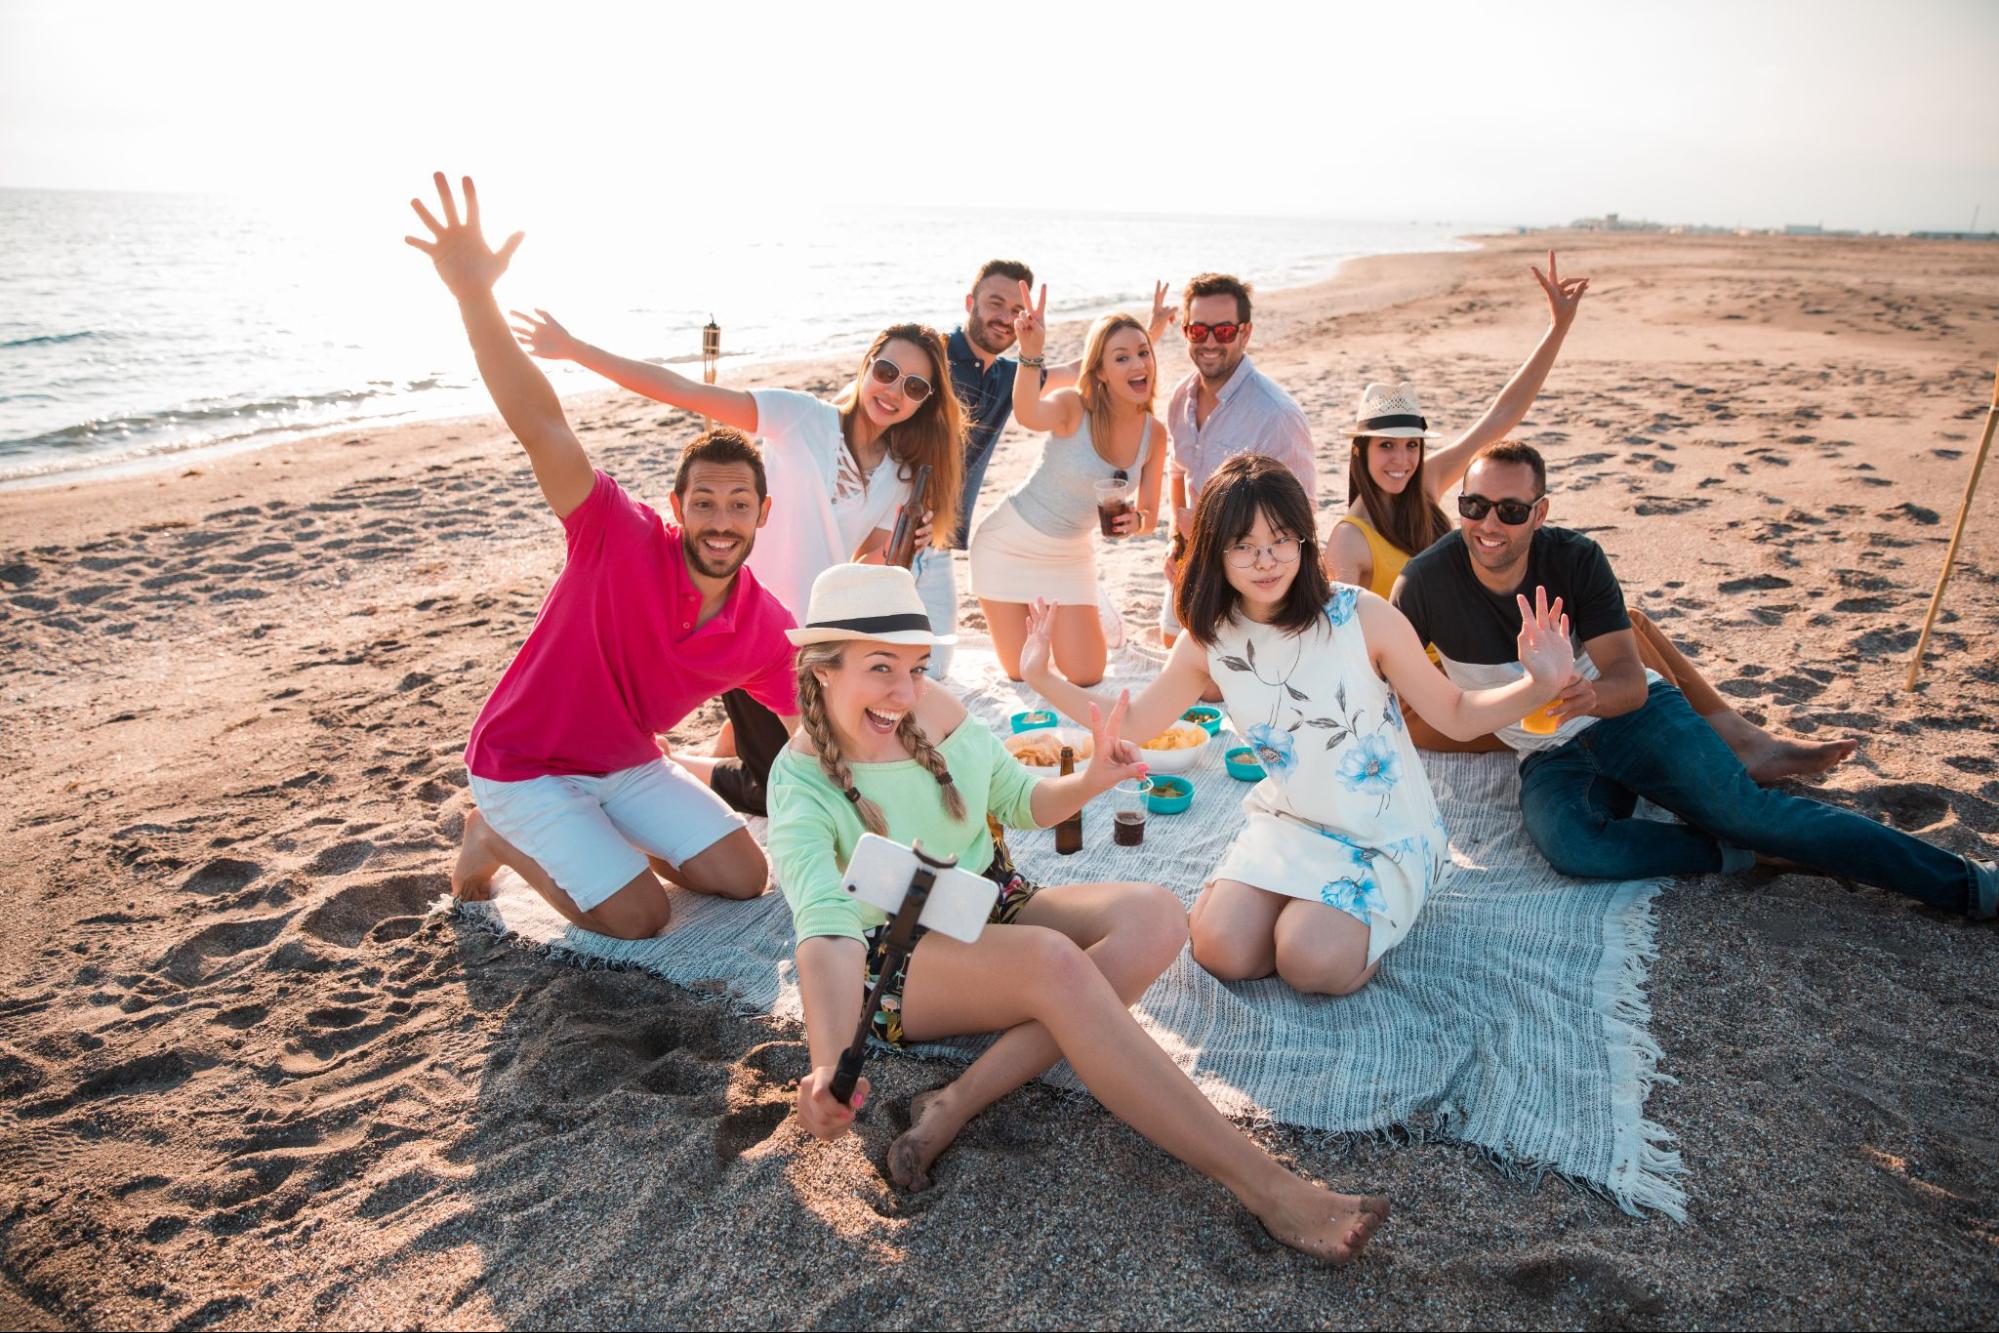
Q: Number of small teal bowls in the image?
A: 4